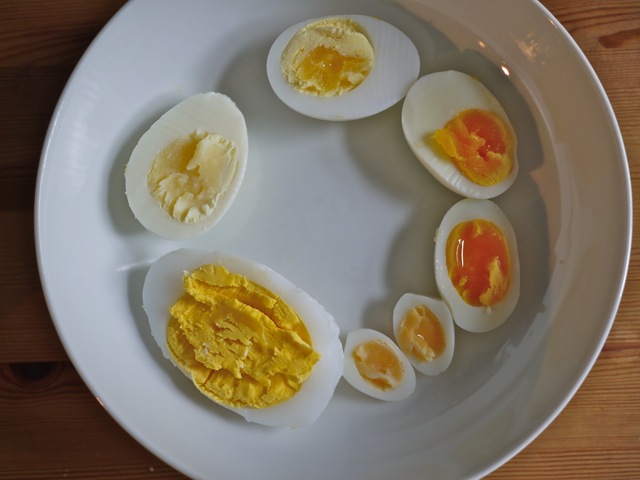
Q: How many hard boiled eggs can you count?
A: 7